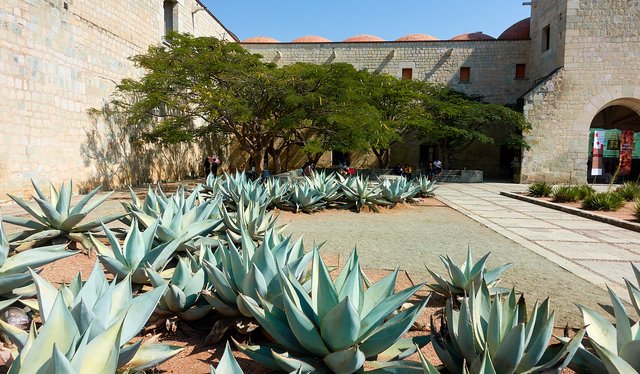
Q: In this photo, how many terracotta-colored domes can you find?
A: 6